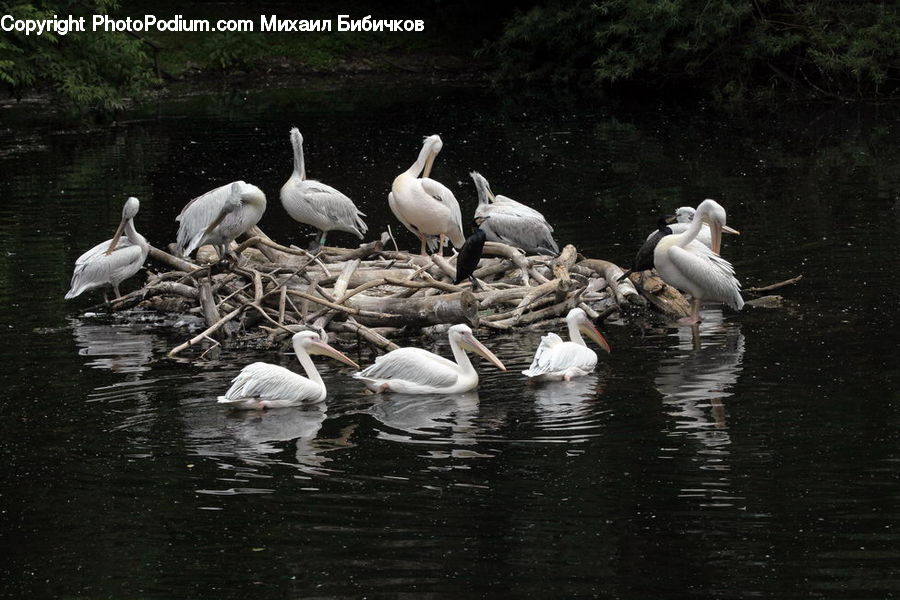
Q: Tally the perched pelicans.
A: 7